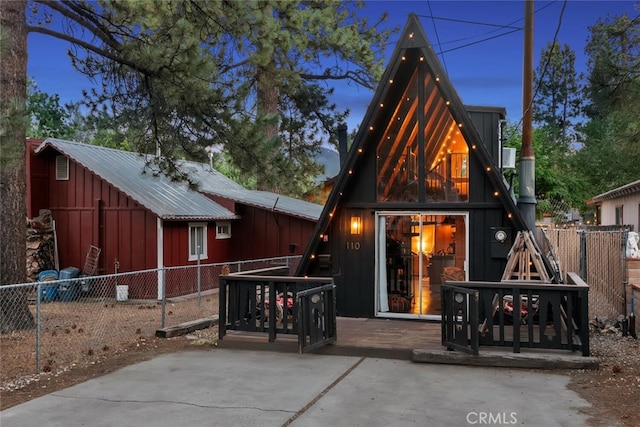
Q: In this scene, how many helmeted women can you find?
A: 0